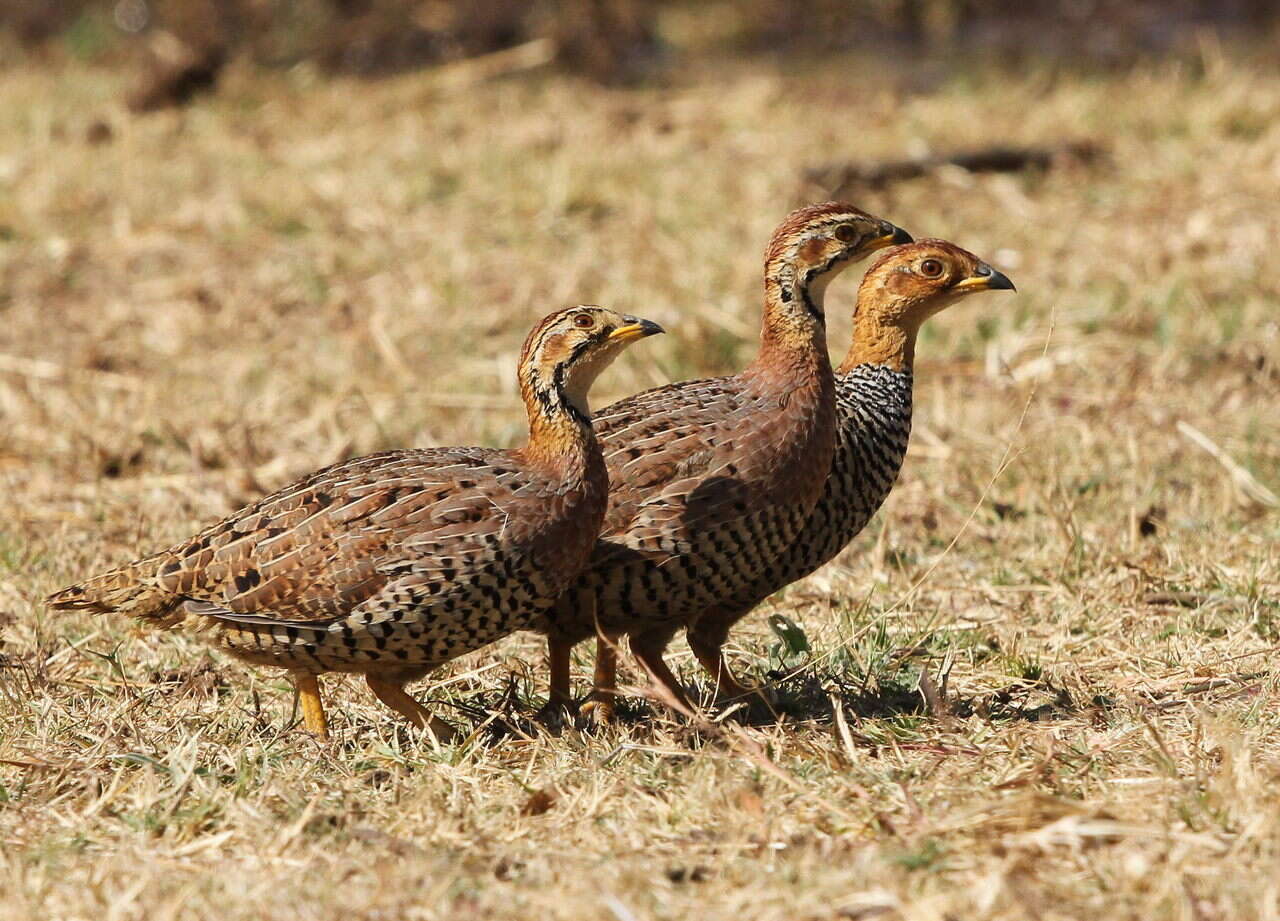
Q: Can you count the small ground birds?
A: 3